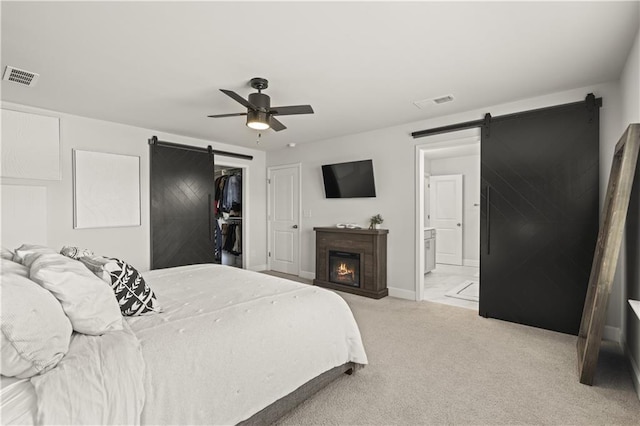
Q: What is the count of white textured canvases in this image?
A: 3